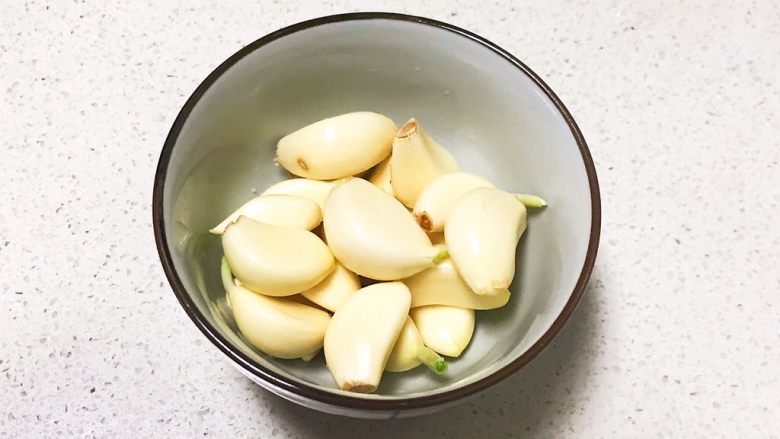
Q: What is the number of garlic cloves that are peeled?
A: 15